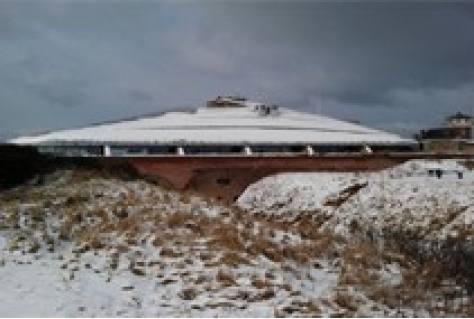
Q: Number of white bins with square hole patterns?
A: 0